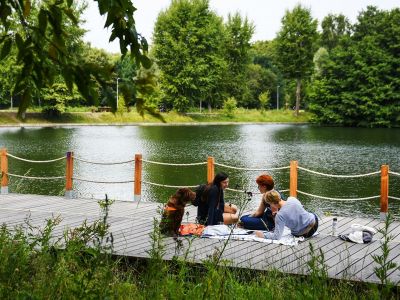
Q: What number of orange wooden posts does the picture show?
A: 6